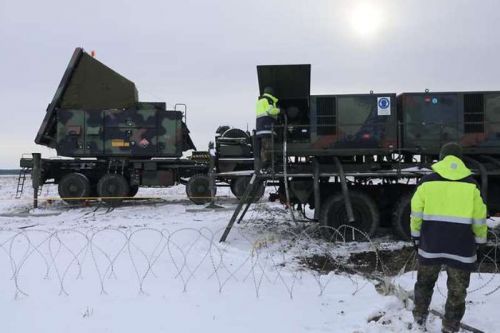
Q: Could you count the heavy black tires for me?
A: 6